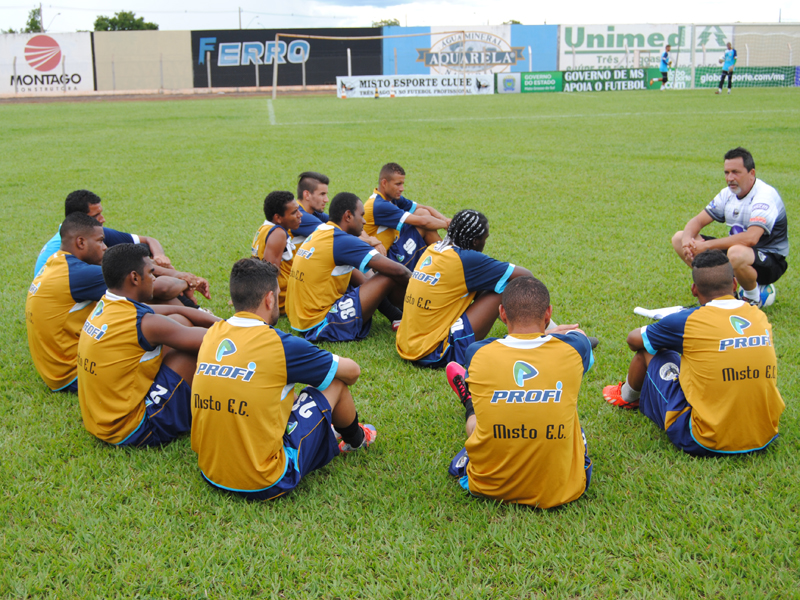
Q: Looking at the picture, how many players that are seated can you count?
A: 11